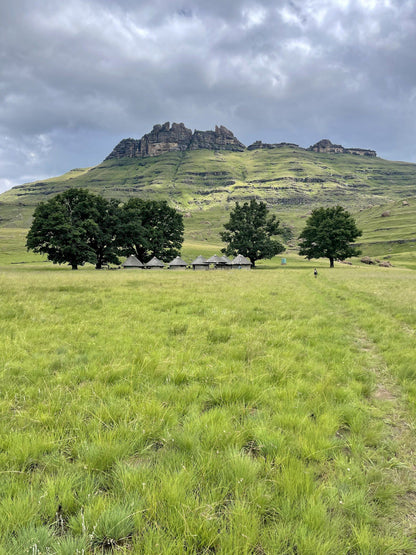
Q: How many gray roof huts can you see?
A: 7